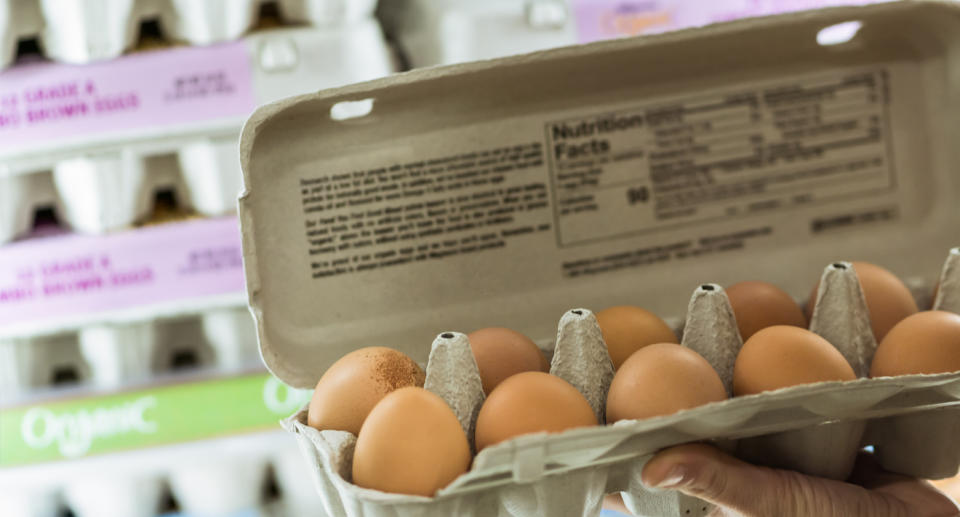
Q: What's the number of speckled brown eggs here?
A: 1